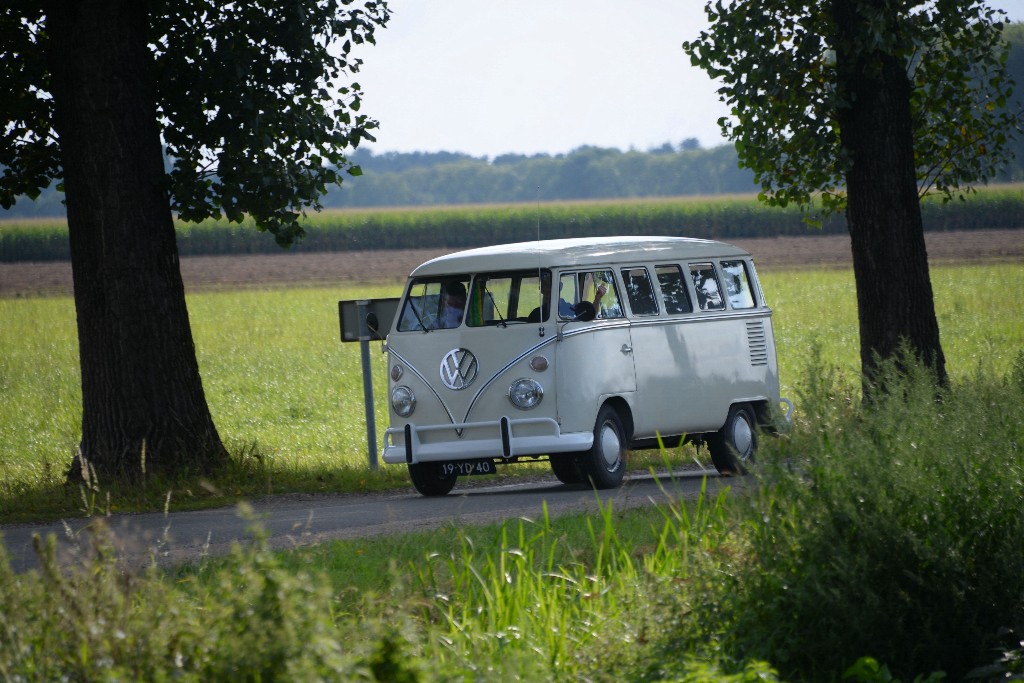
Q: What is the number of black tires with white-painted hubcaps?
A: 2